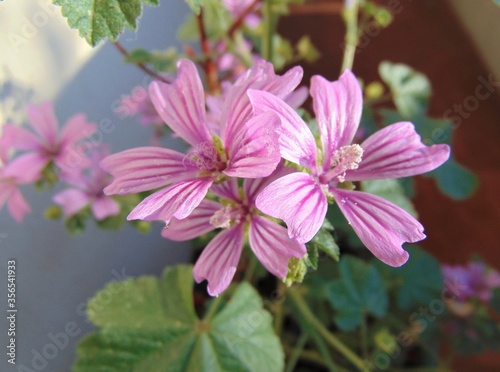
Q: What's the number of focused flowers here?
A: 3